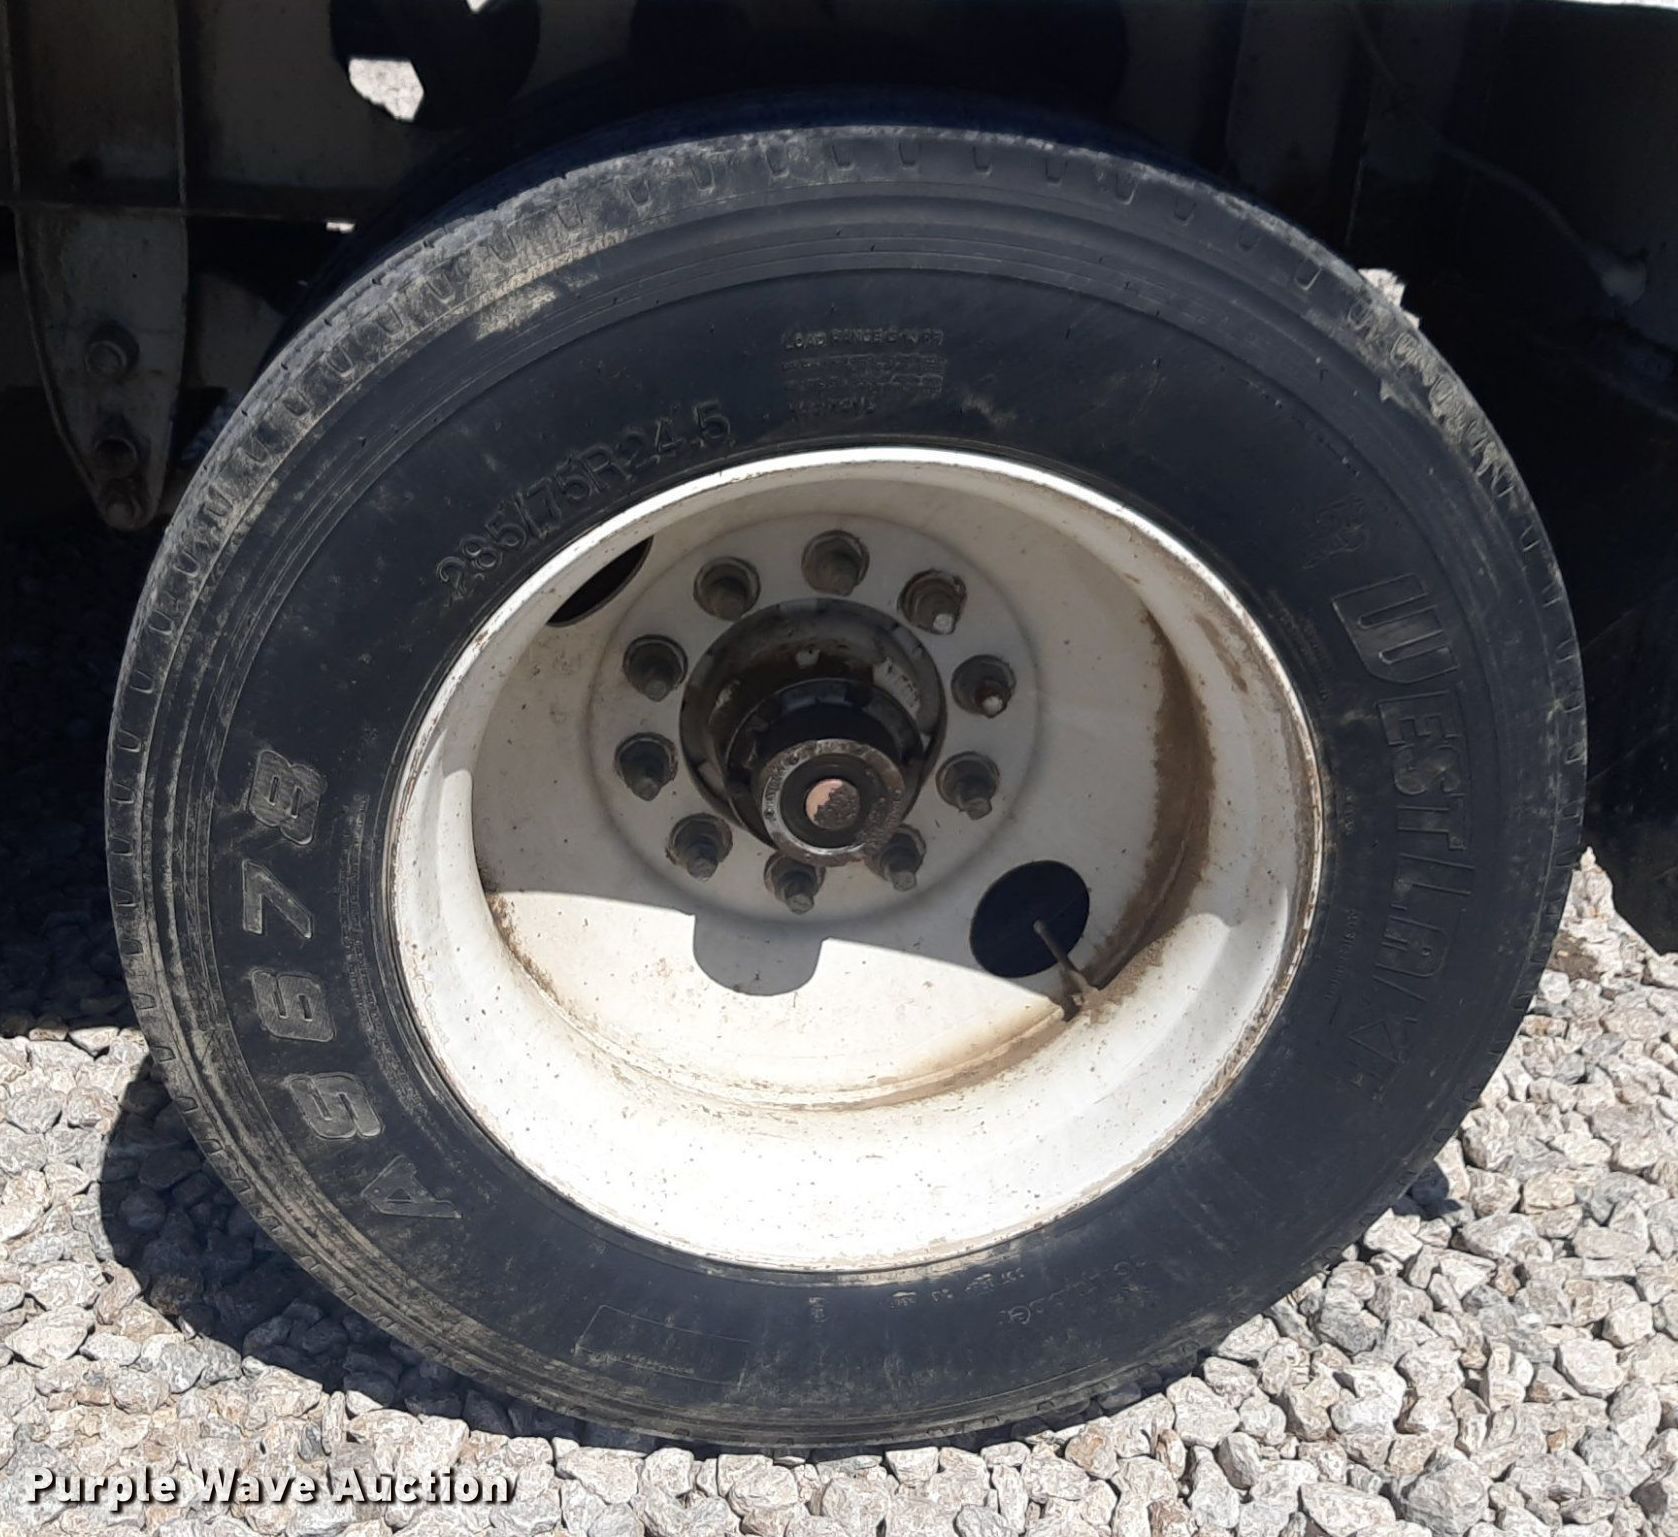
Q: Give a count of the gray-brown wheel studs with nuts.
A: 10